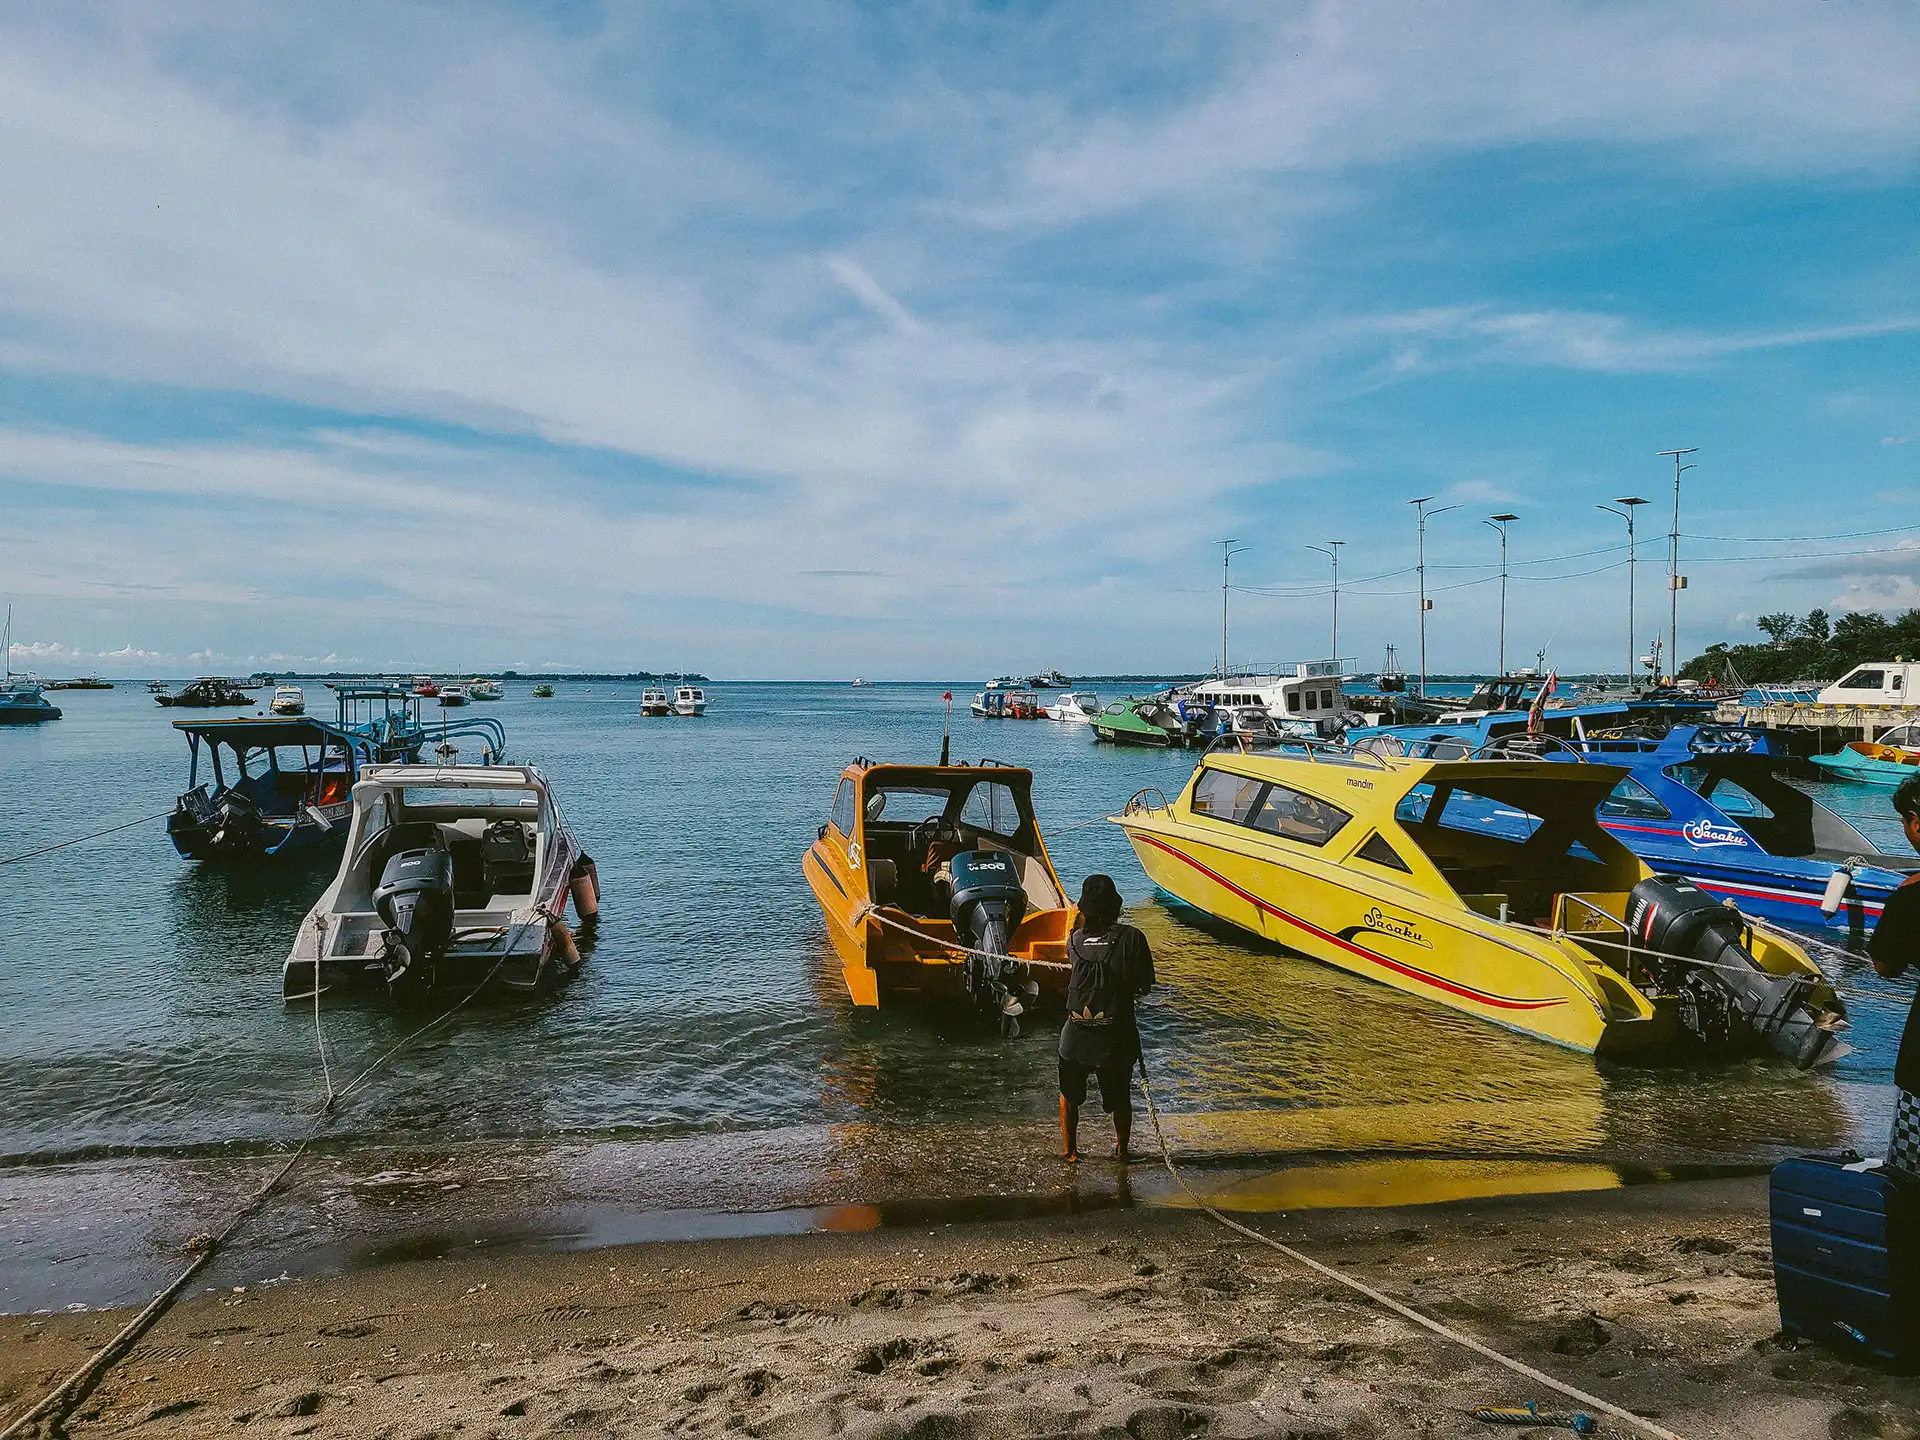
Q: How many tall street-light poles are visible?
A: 6